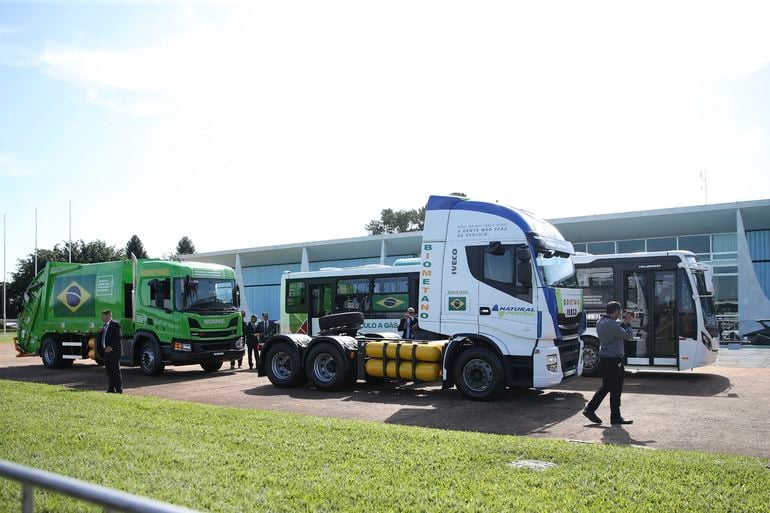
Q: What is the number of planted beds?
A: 0